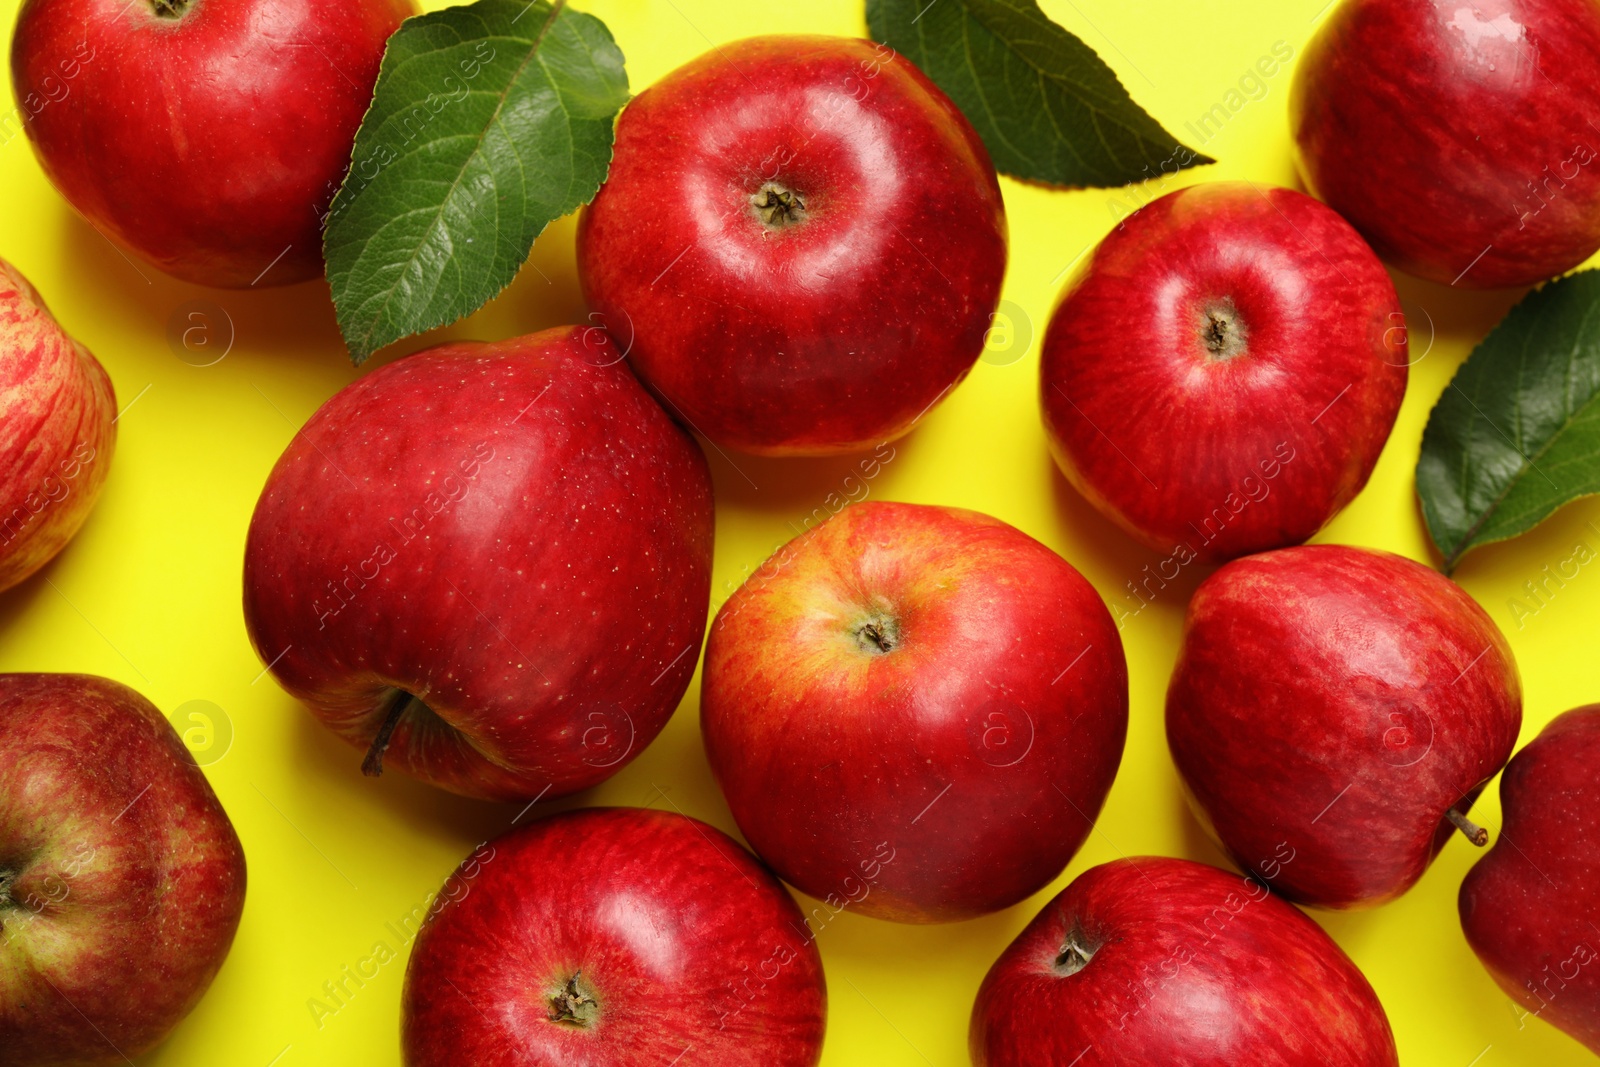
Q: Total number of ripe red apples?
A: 12